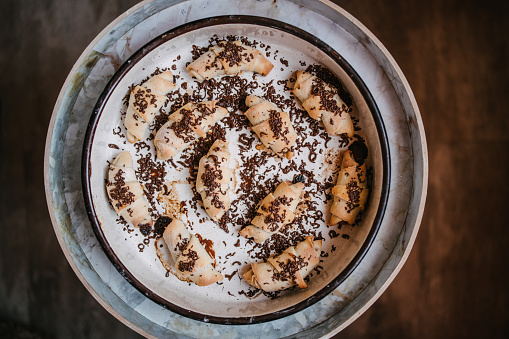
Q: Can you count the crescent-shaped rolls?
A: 11